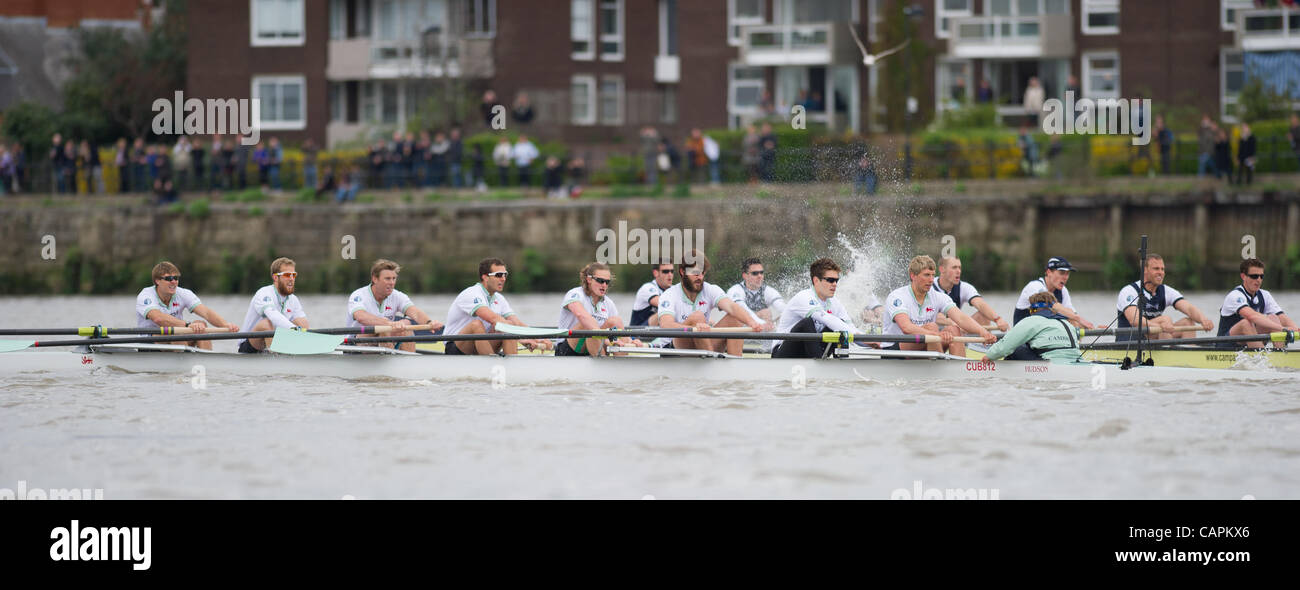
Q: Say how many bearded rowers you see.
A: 2